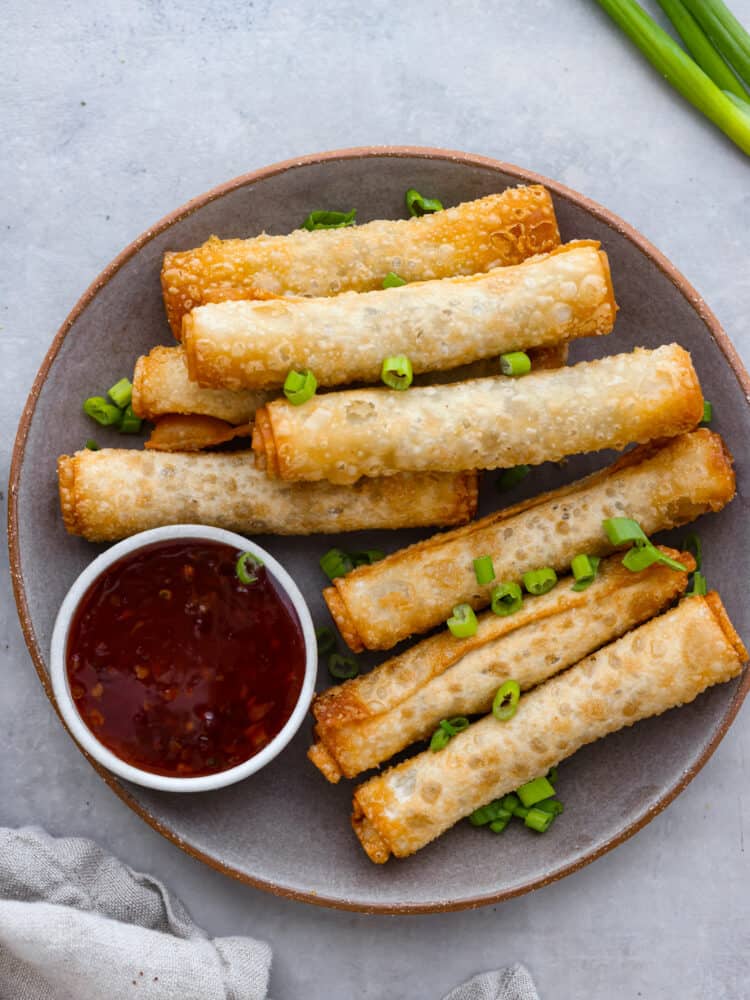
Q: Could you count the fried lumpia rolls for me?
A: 8